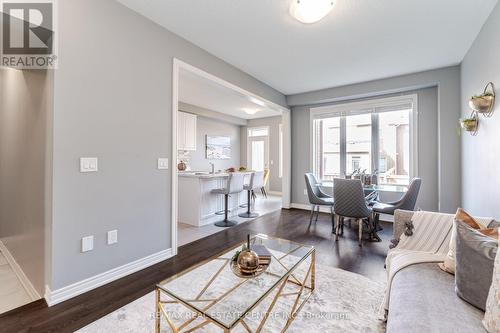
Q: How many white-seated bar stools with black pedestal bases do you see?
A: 2